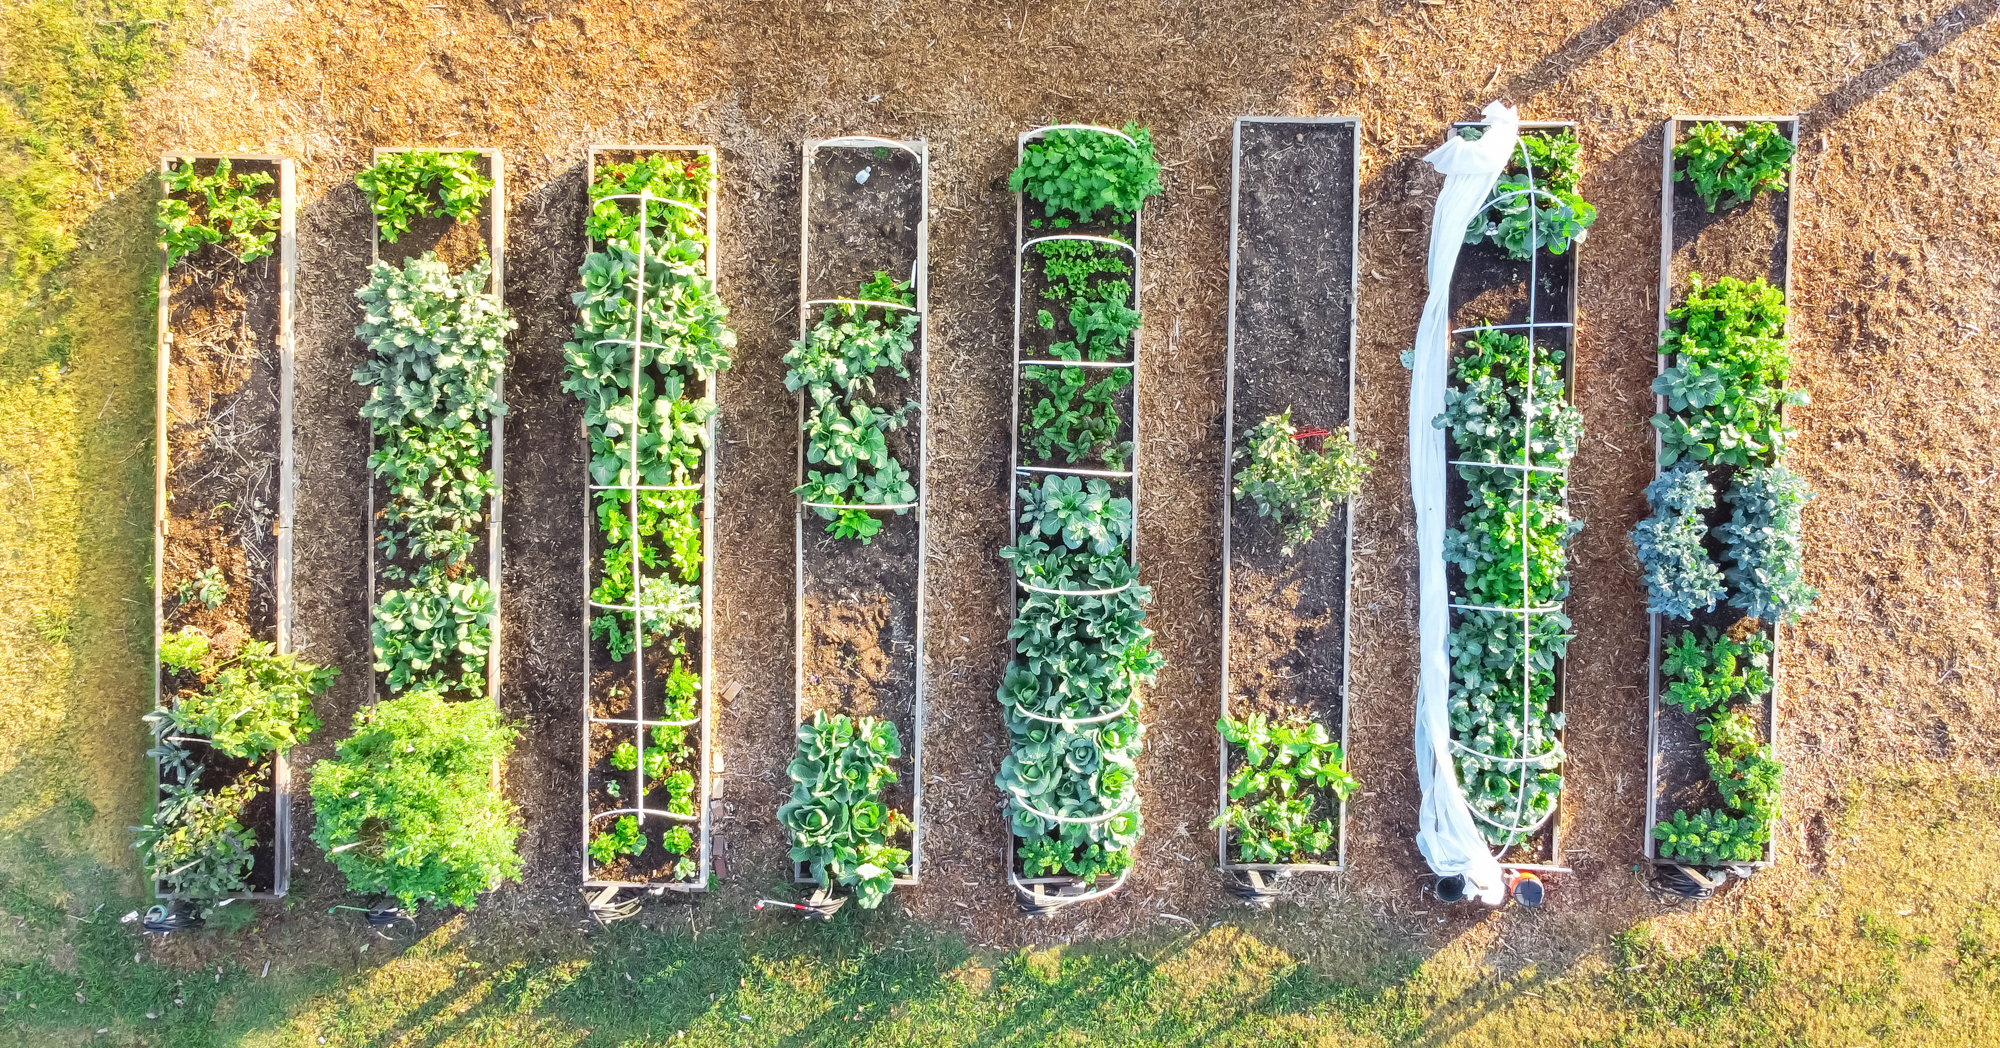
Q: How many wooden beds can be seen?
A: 8